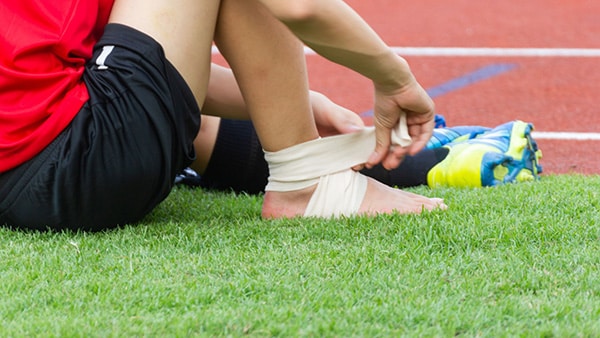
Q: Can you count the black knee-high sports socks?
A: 1